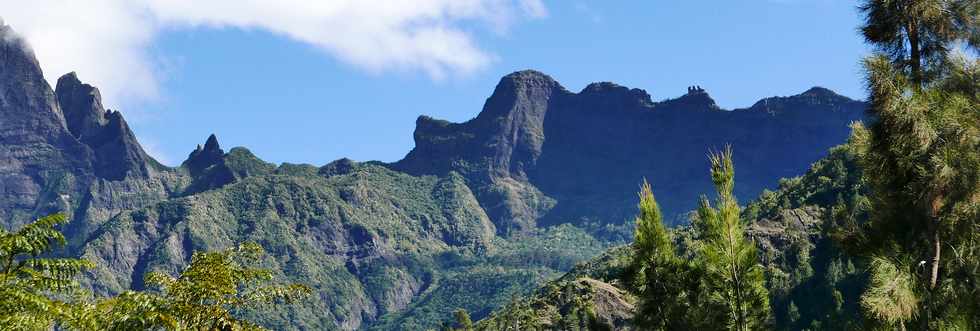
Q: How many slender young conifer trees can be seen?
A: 2